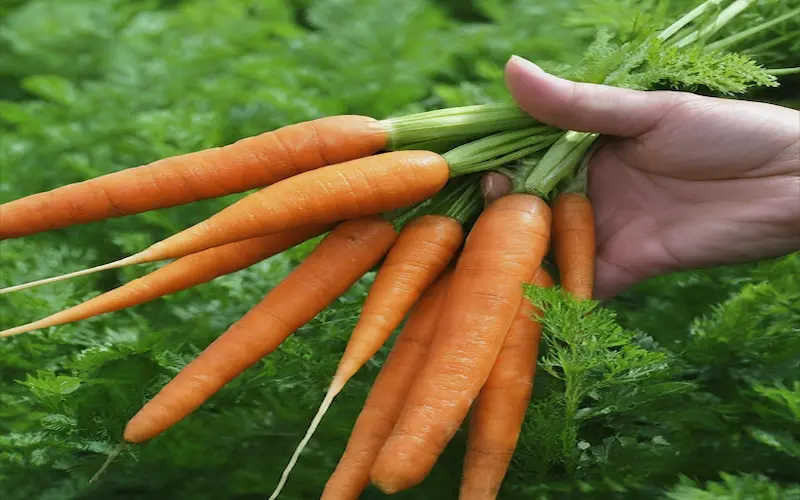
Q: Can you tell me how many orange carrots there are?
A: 9